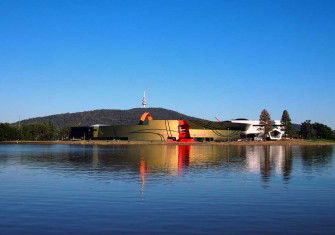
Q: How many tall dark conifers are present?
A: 2